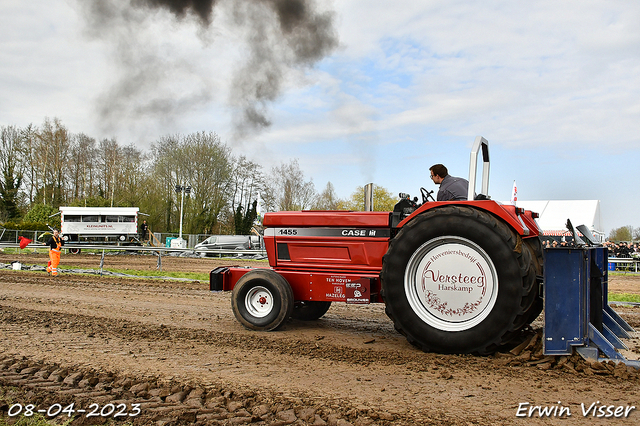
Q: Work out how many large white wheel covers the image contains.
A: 1